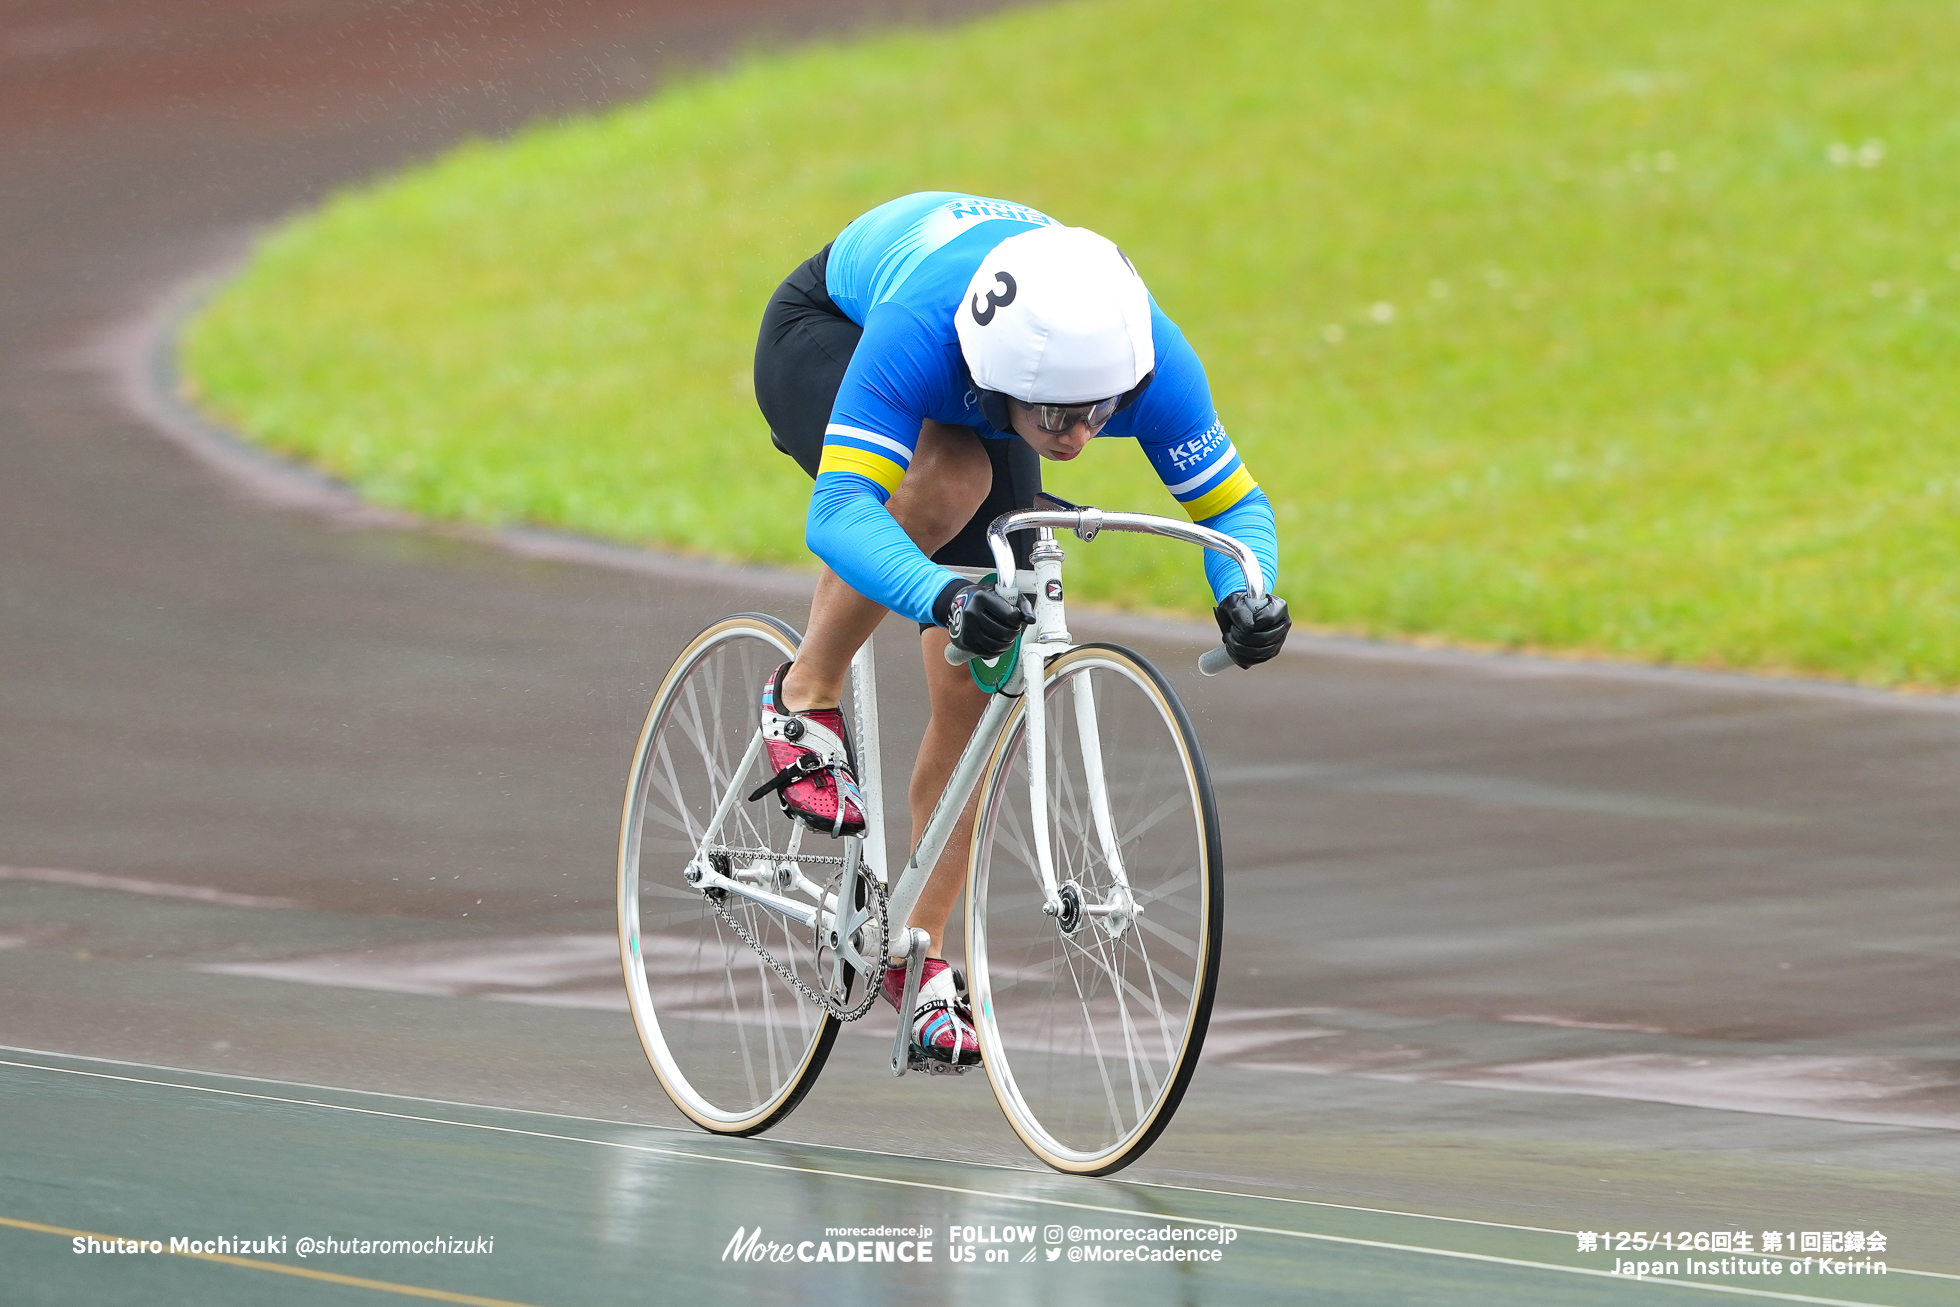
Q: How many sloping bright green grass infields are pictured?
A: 1